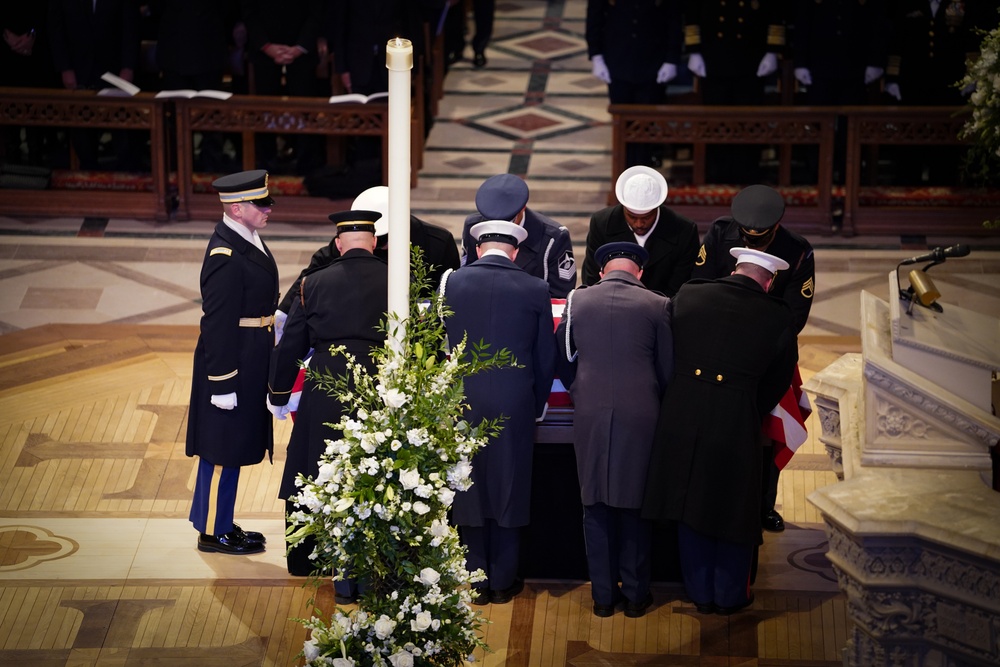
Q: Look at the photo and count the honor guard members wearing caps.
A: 9